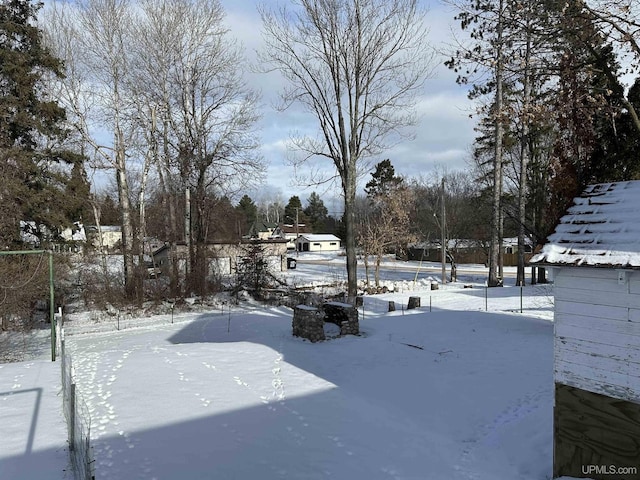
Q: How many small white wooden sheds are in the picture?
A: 1